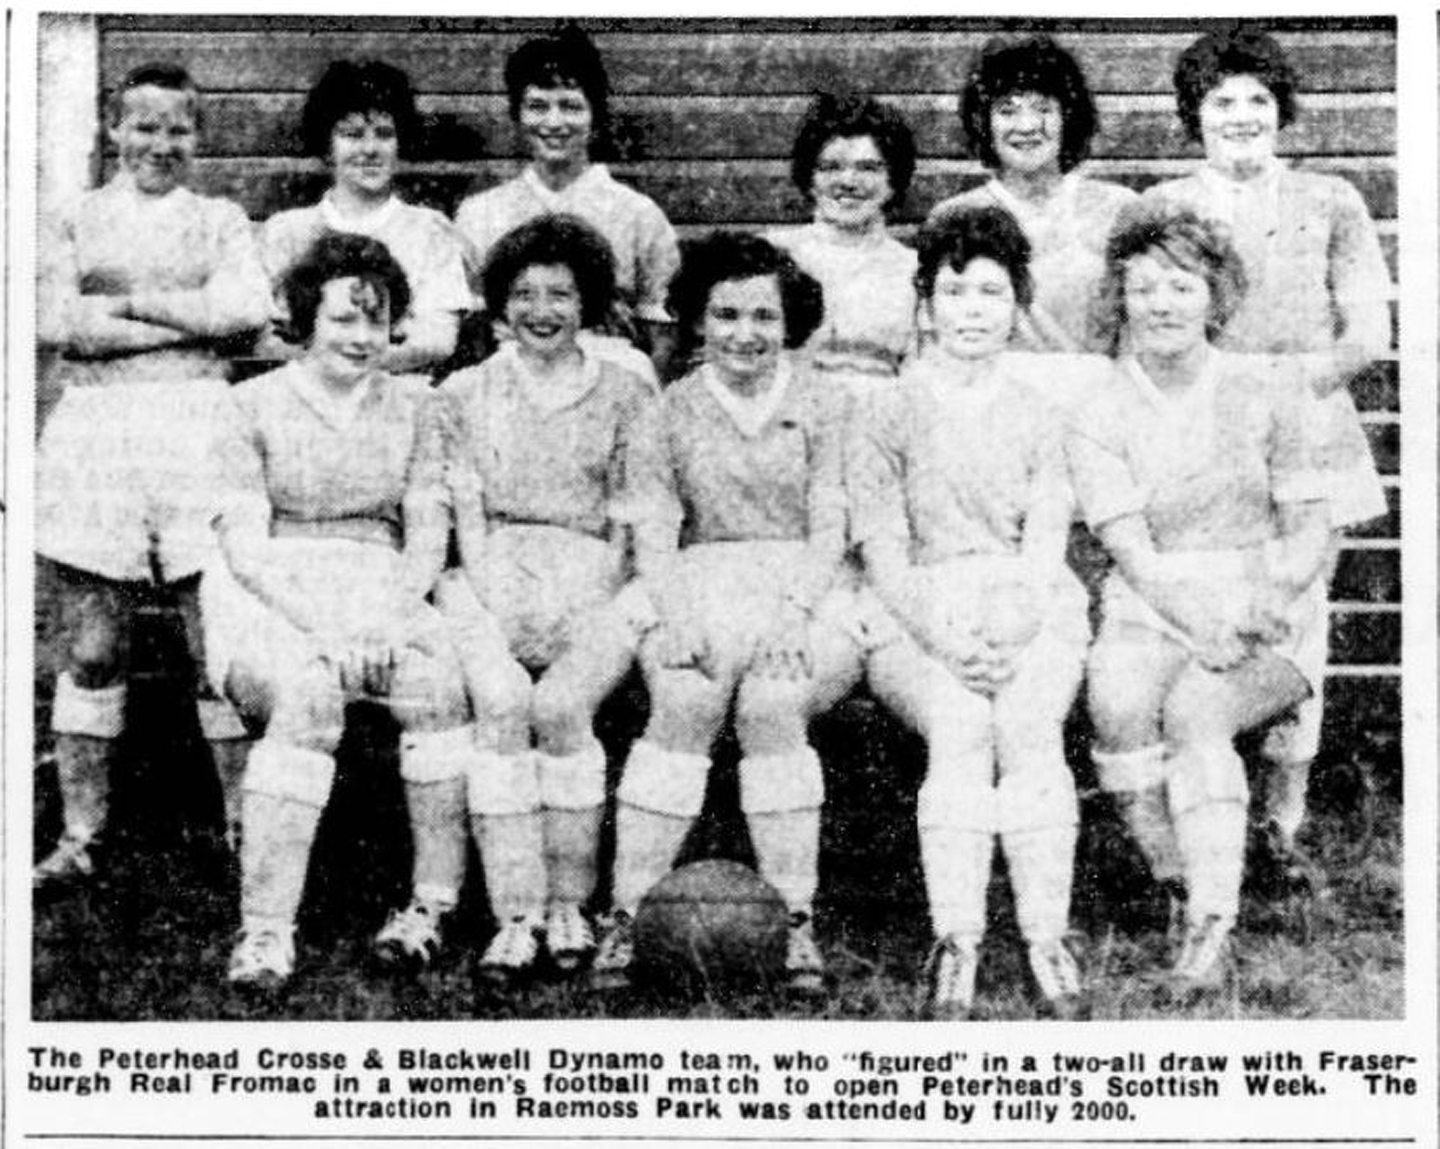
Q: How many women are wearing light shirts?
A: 11